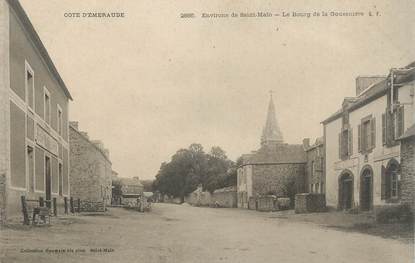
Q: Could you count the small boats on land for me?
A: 0